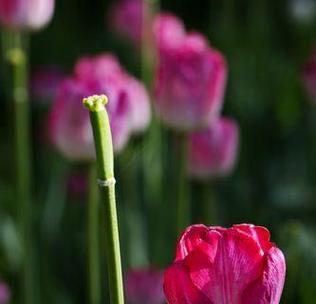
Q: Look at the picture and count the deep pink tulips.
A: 1